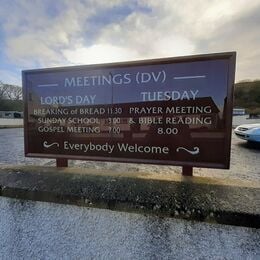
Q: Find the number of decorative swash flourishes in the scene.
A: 2